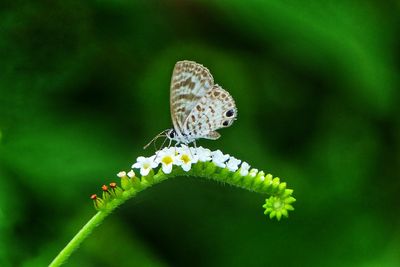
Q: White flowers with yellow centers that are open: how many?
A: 3